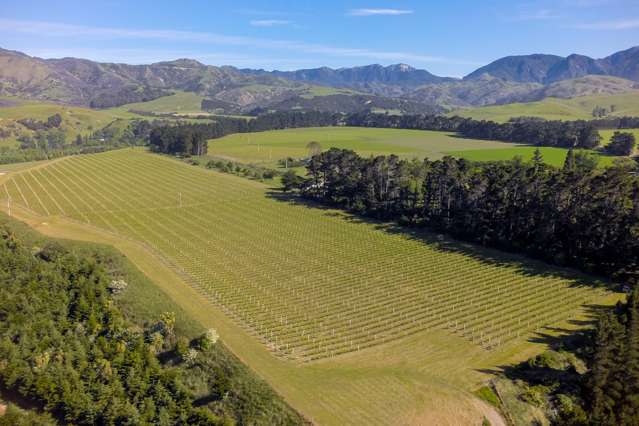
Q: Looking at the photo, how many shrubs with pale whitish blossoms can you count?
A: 3